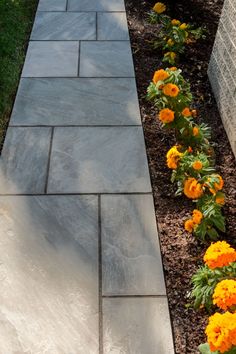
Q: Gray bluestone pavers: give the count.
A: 12